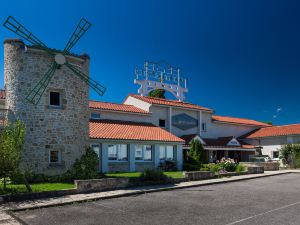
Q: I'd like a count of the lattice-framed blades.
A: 4